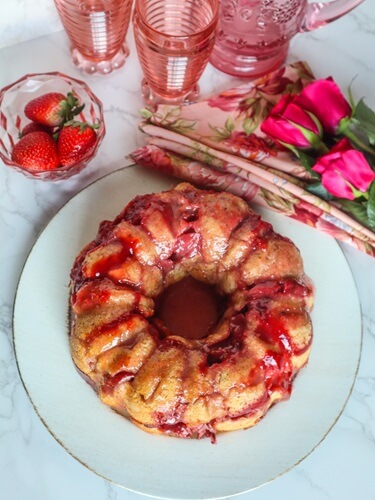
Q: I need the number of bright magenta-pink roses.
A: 3